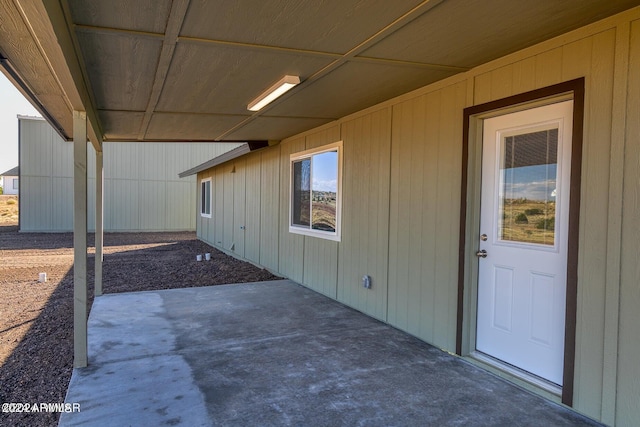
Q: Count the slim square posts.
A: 2